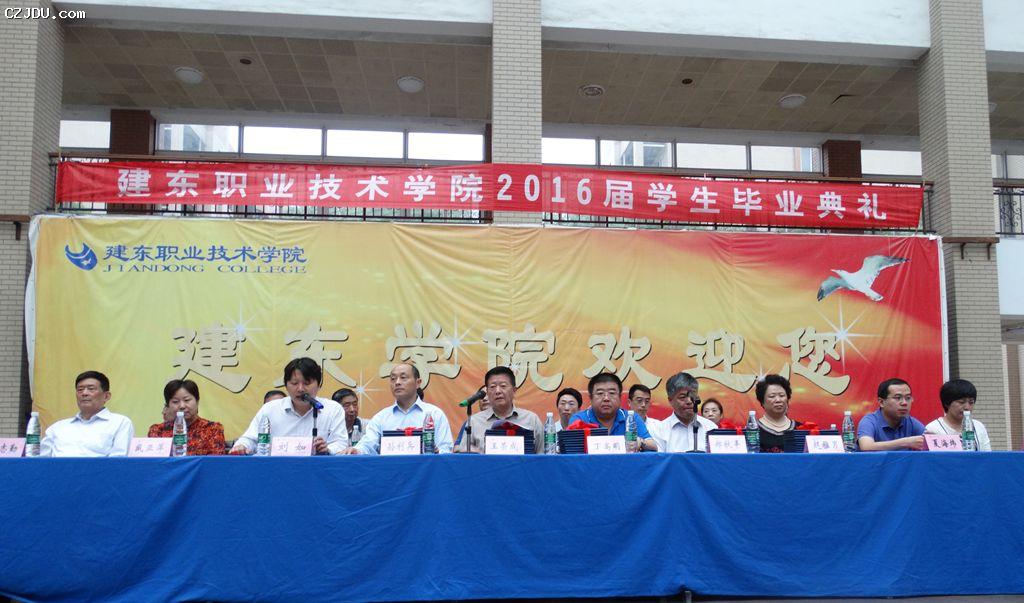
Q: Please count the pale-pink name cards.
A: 9